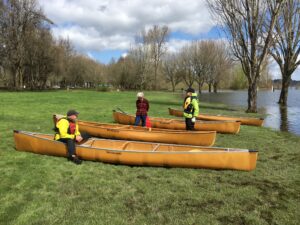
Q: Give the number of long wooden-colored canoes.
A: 4